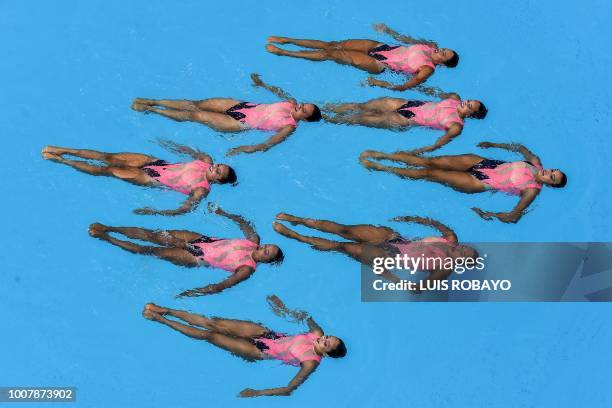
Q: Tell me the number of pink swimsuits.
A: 8